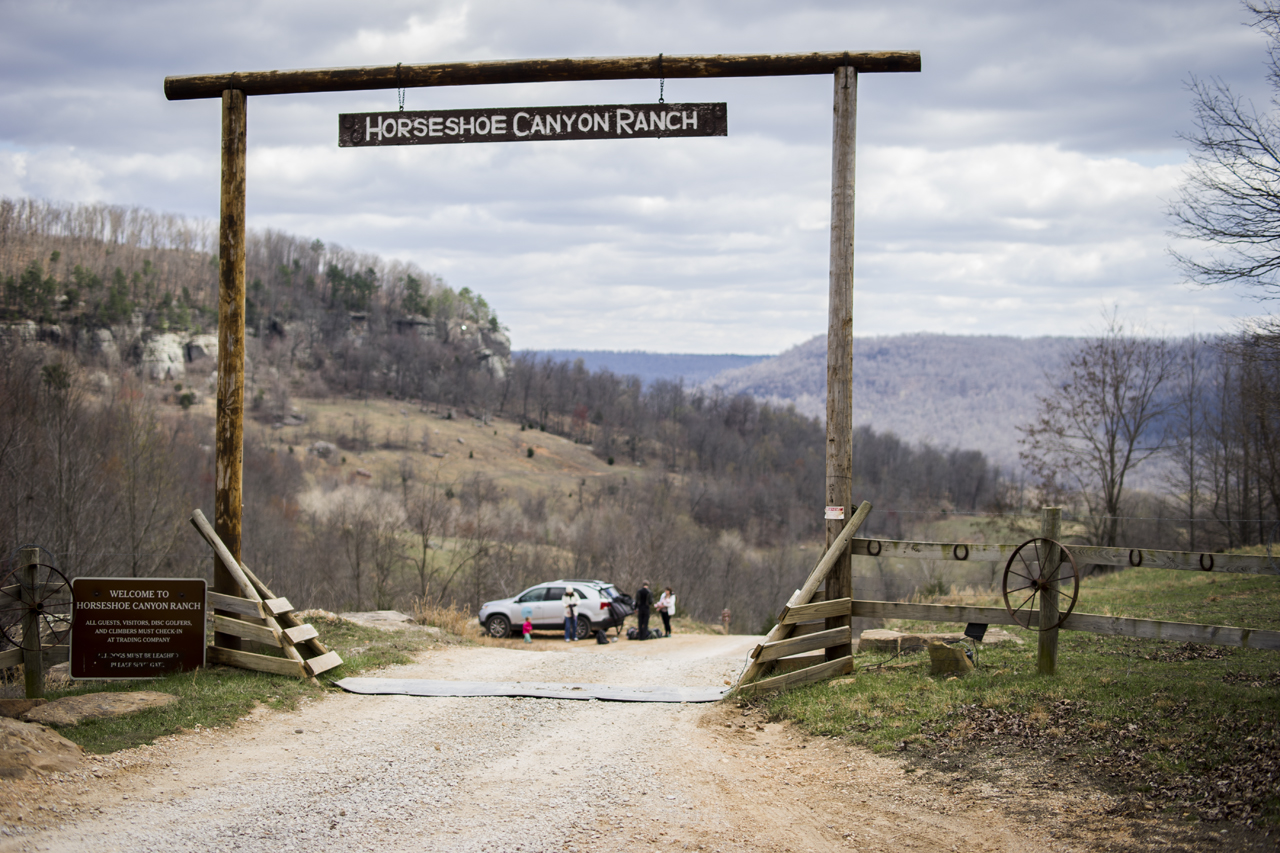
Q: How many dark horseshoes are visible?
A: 4